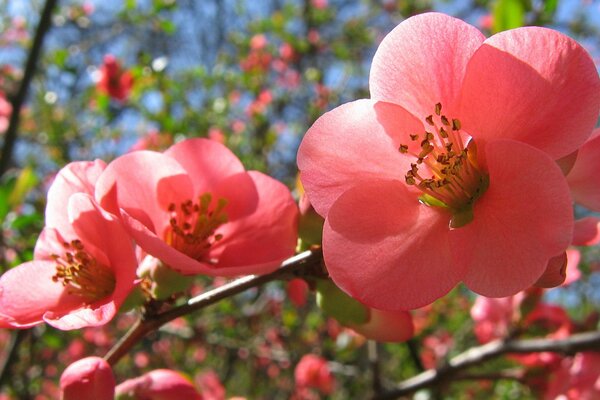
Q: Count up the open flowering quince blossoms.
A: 3